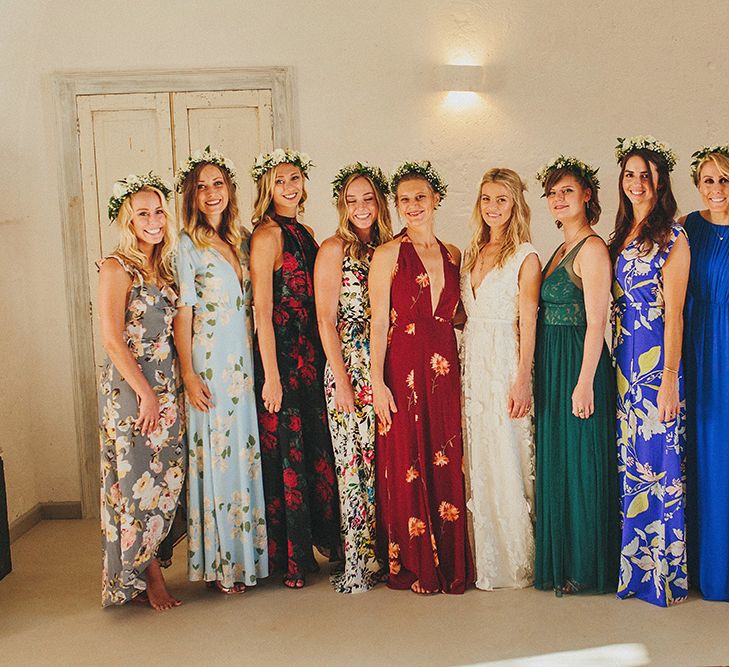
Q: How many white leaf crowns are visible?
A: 8